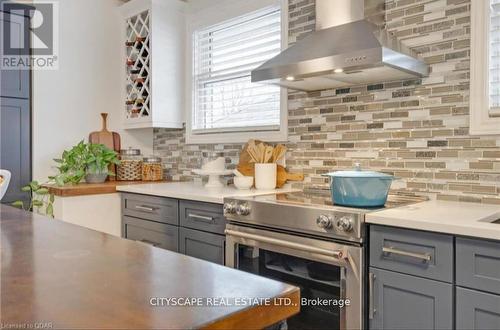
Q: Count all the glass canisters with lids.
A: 2